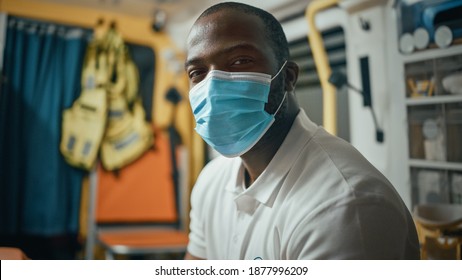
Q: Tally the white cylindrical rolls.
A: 3